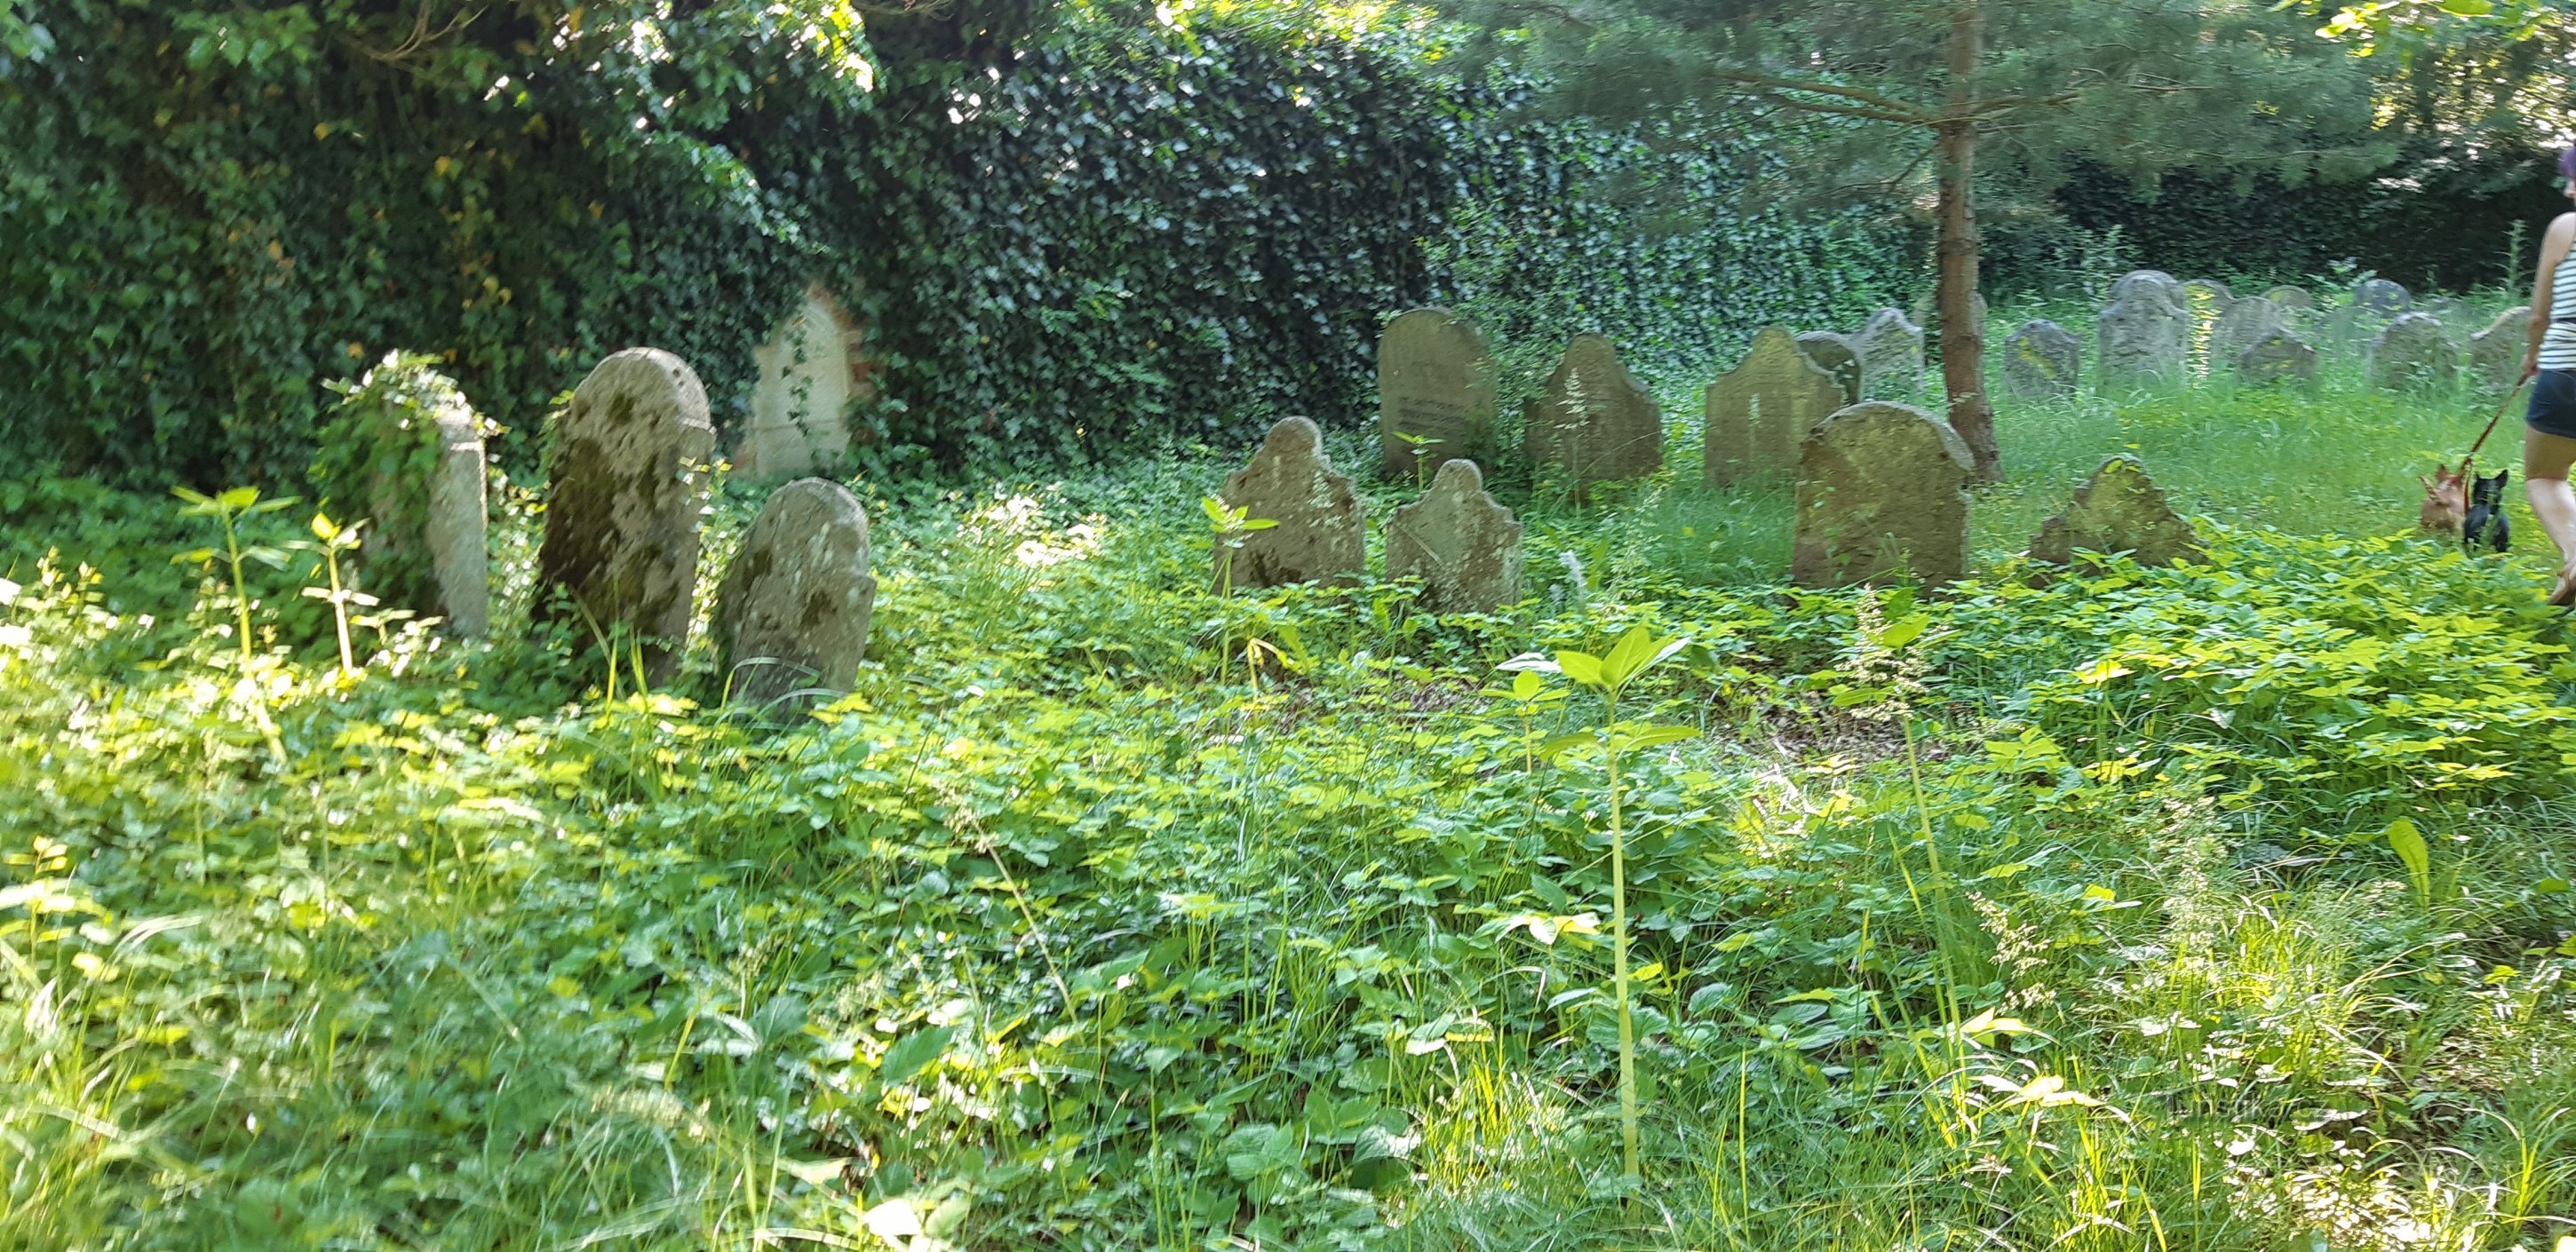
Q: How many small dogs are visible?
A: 2